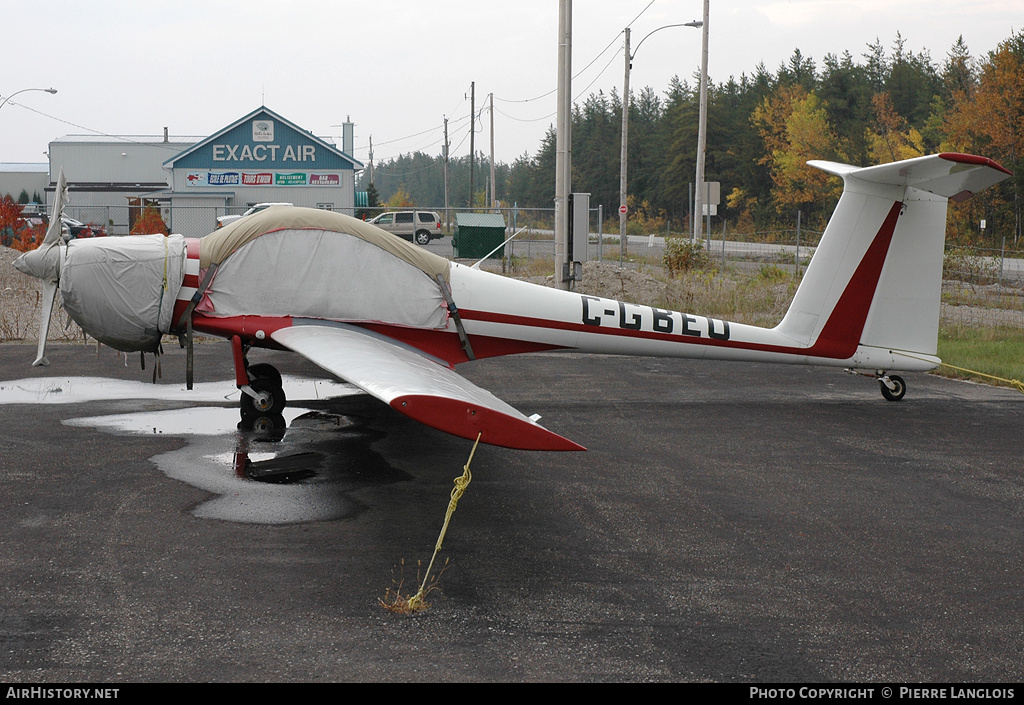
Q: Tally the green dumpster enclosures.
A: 1